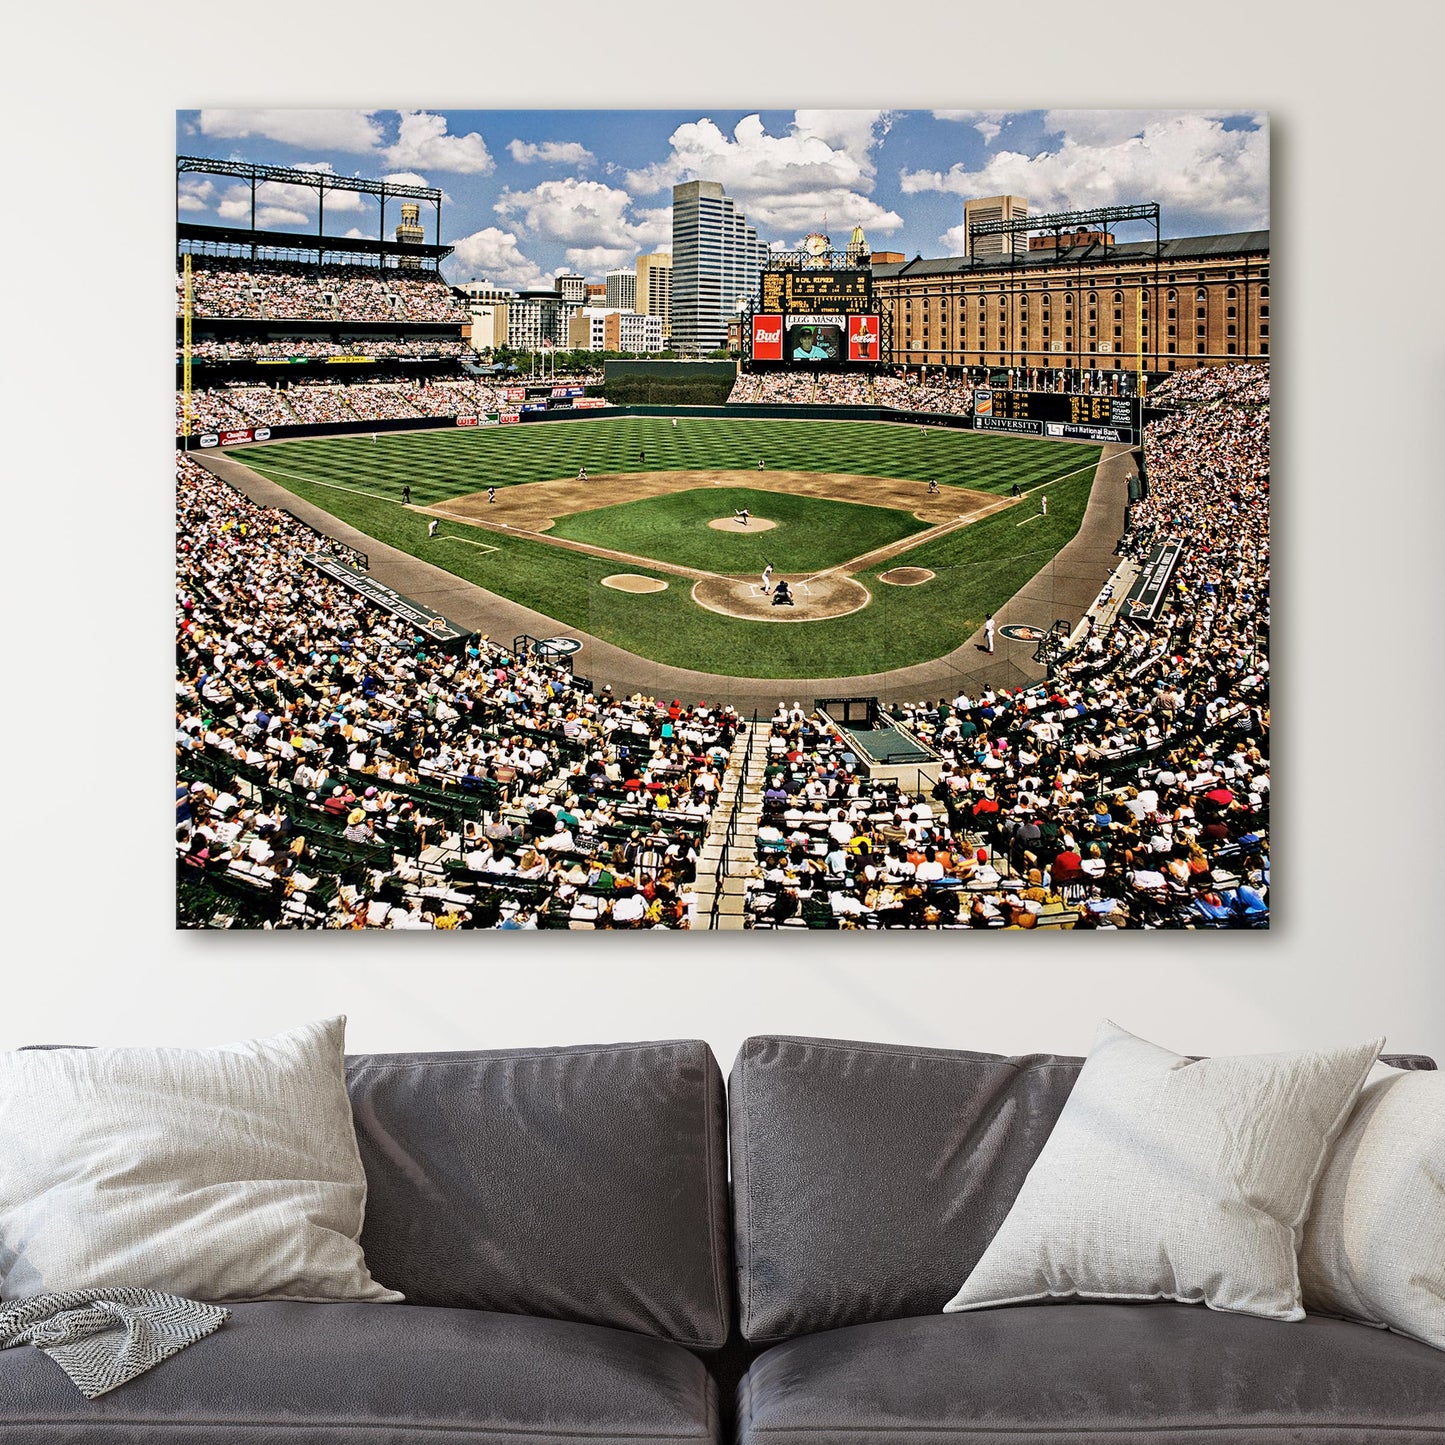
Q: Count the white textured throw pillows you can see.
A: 3